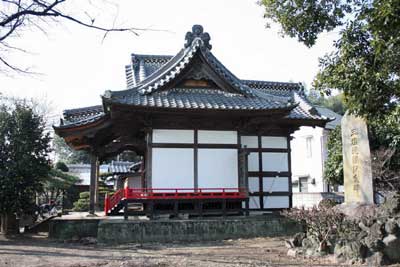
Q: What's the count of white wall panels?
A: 12